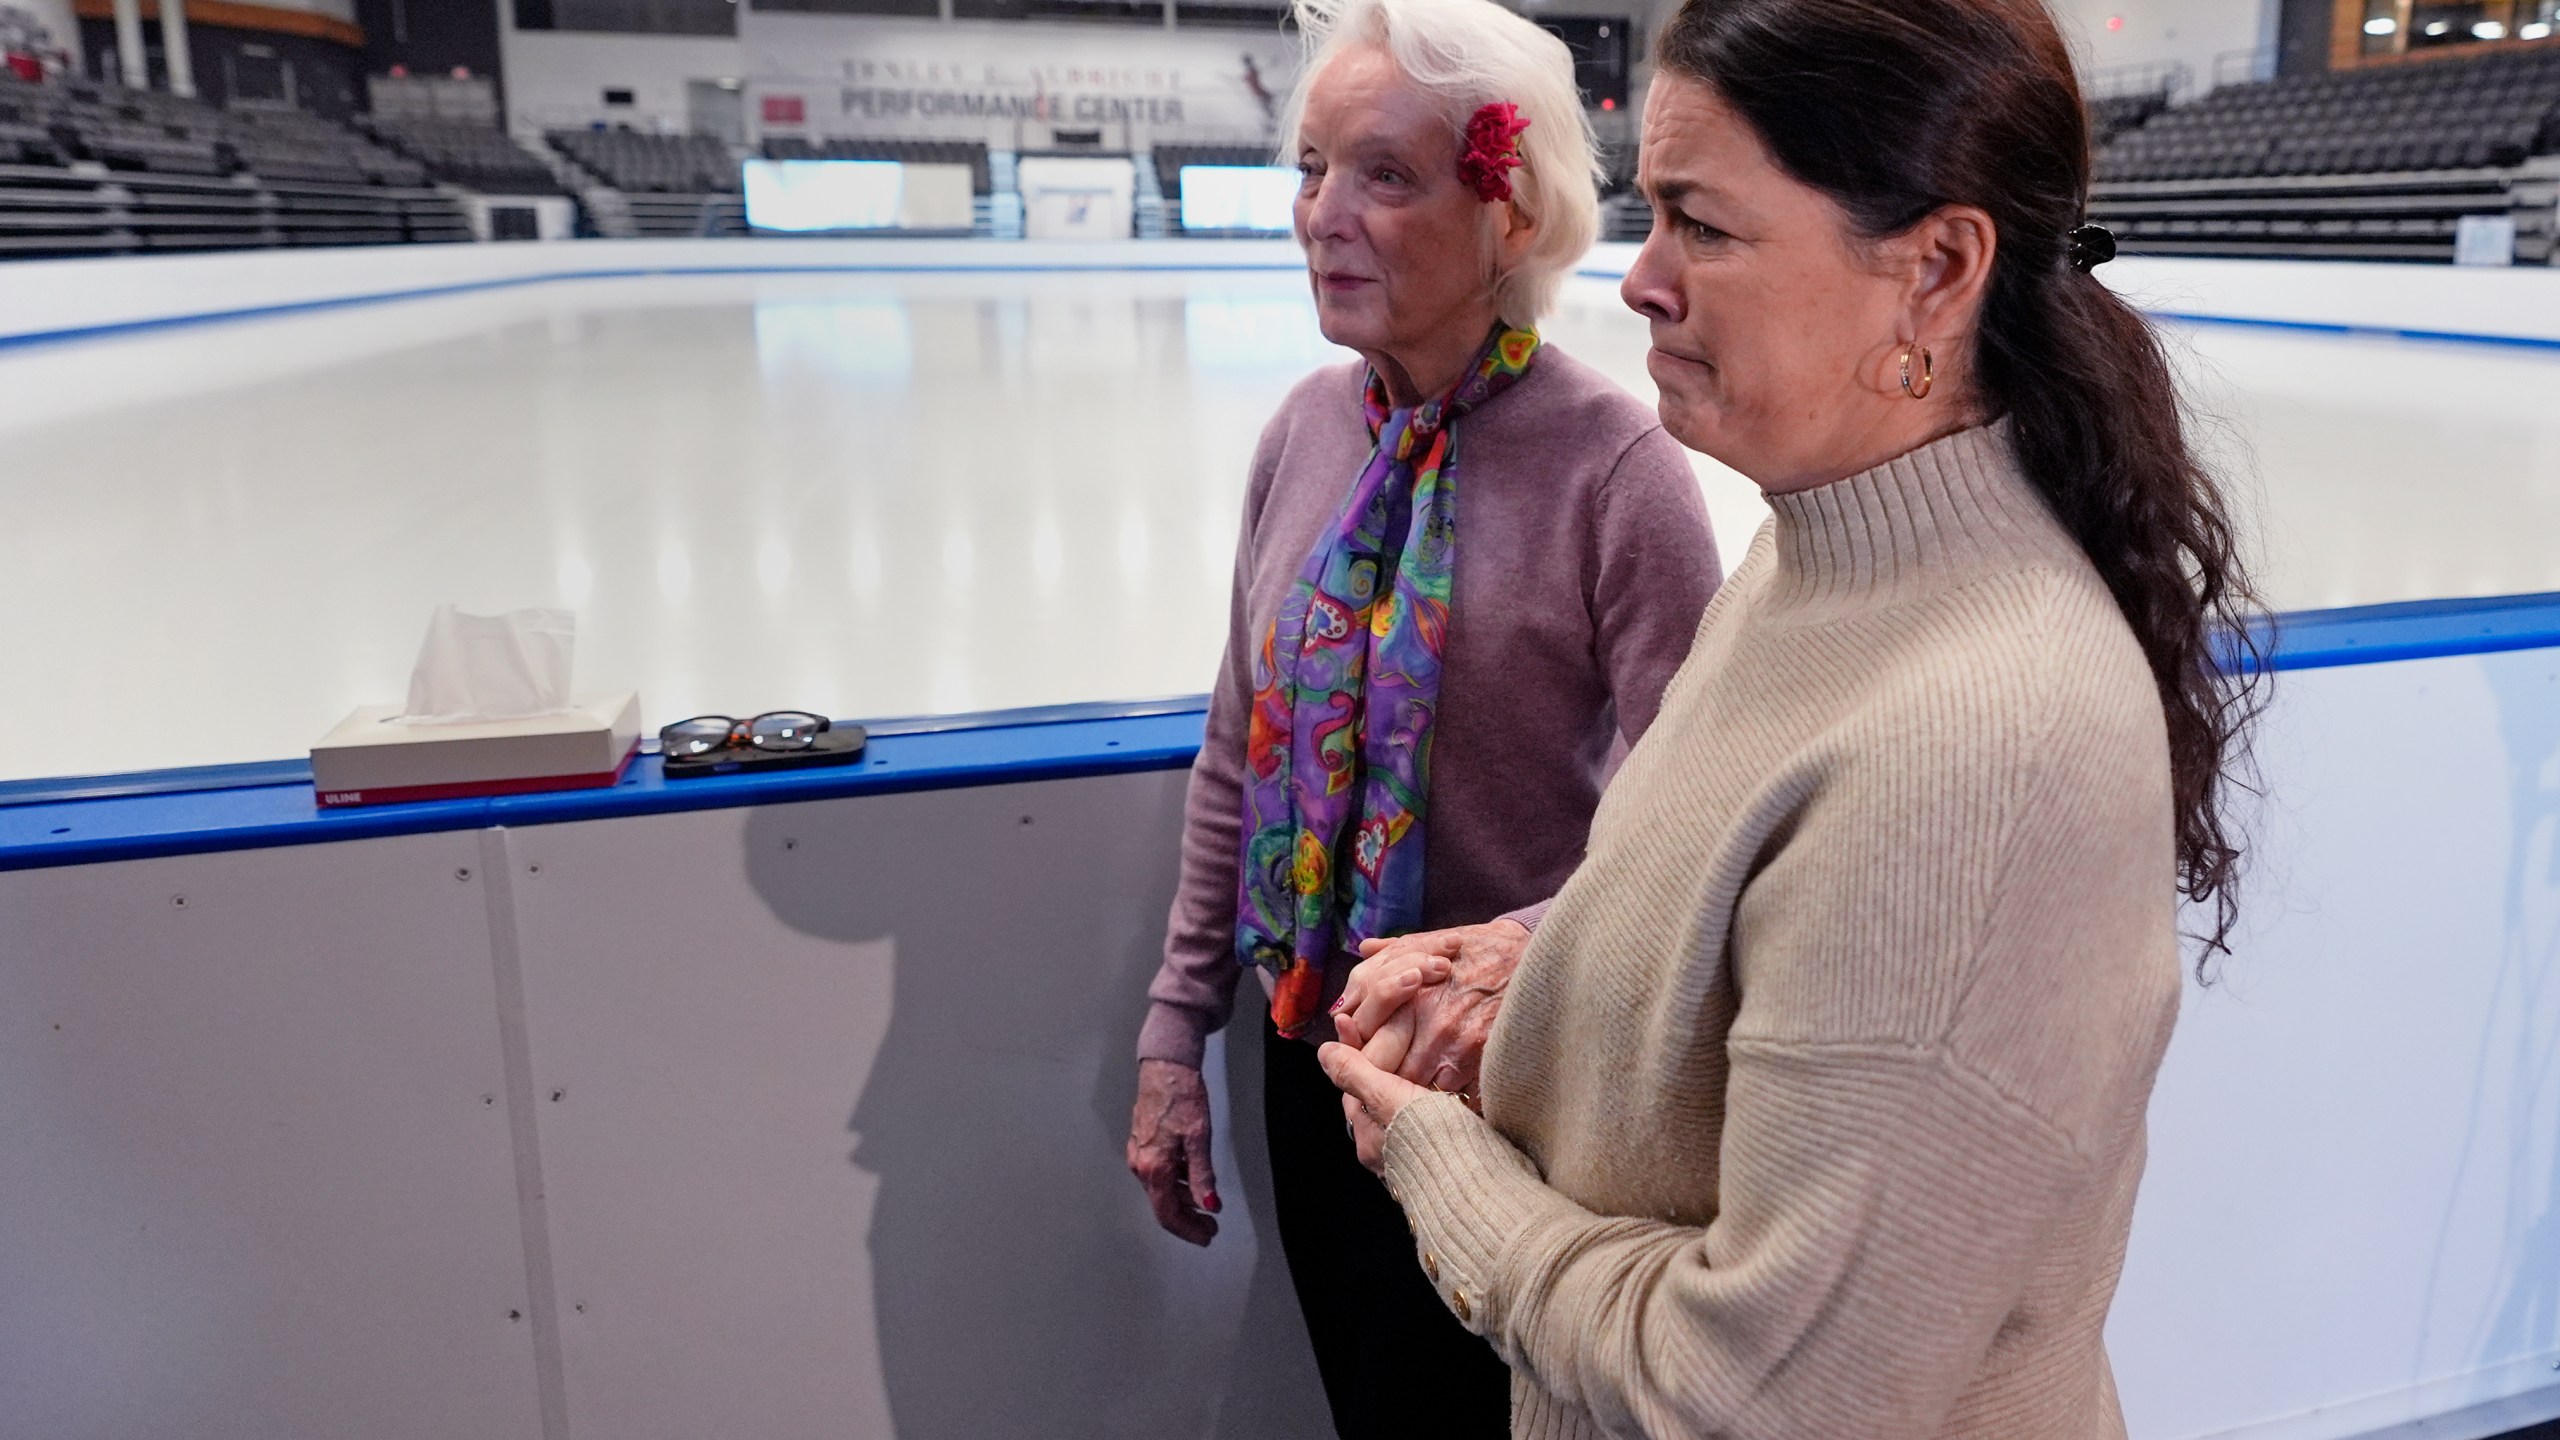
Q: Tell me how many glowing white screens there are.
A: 2